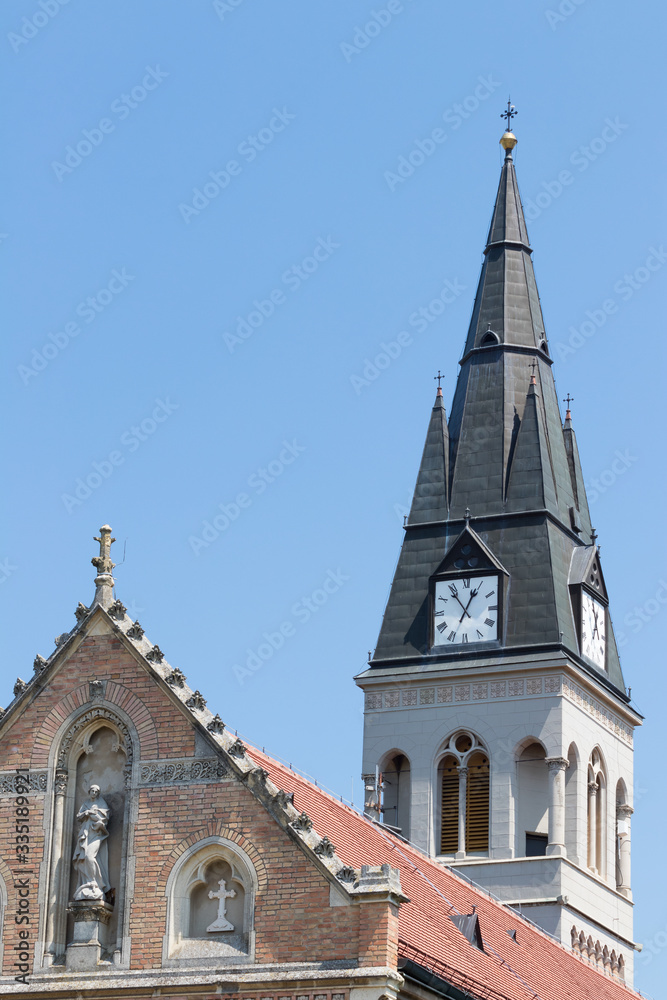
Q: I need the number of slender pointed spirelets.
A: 3